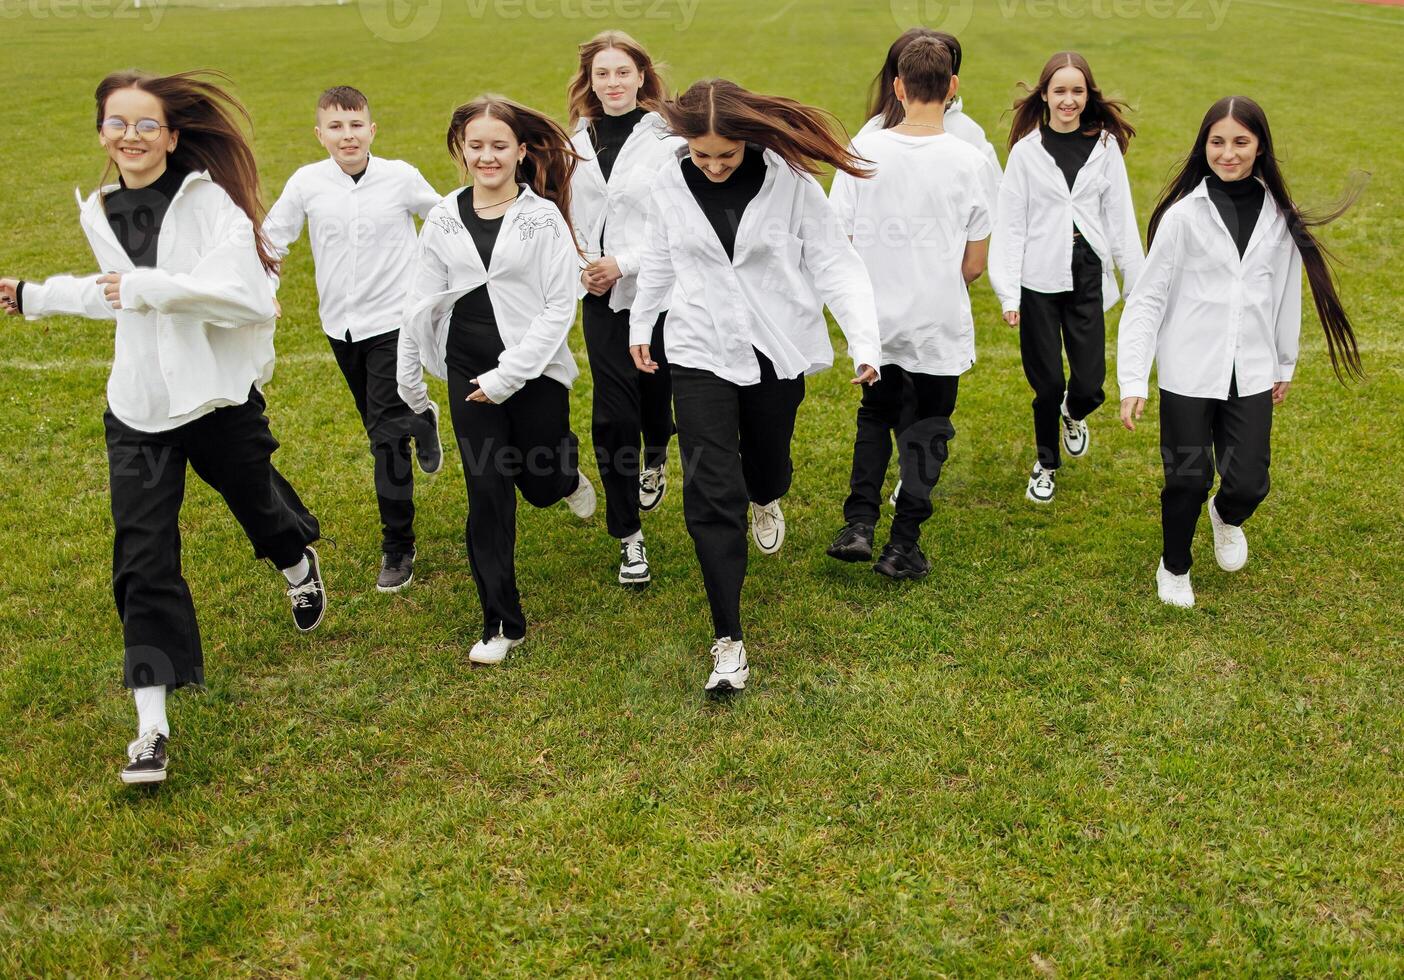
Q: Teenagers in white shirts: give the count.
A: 9